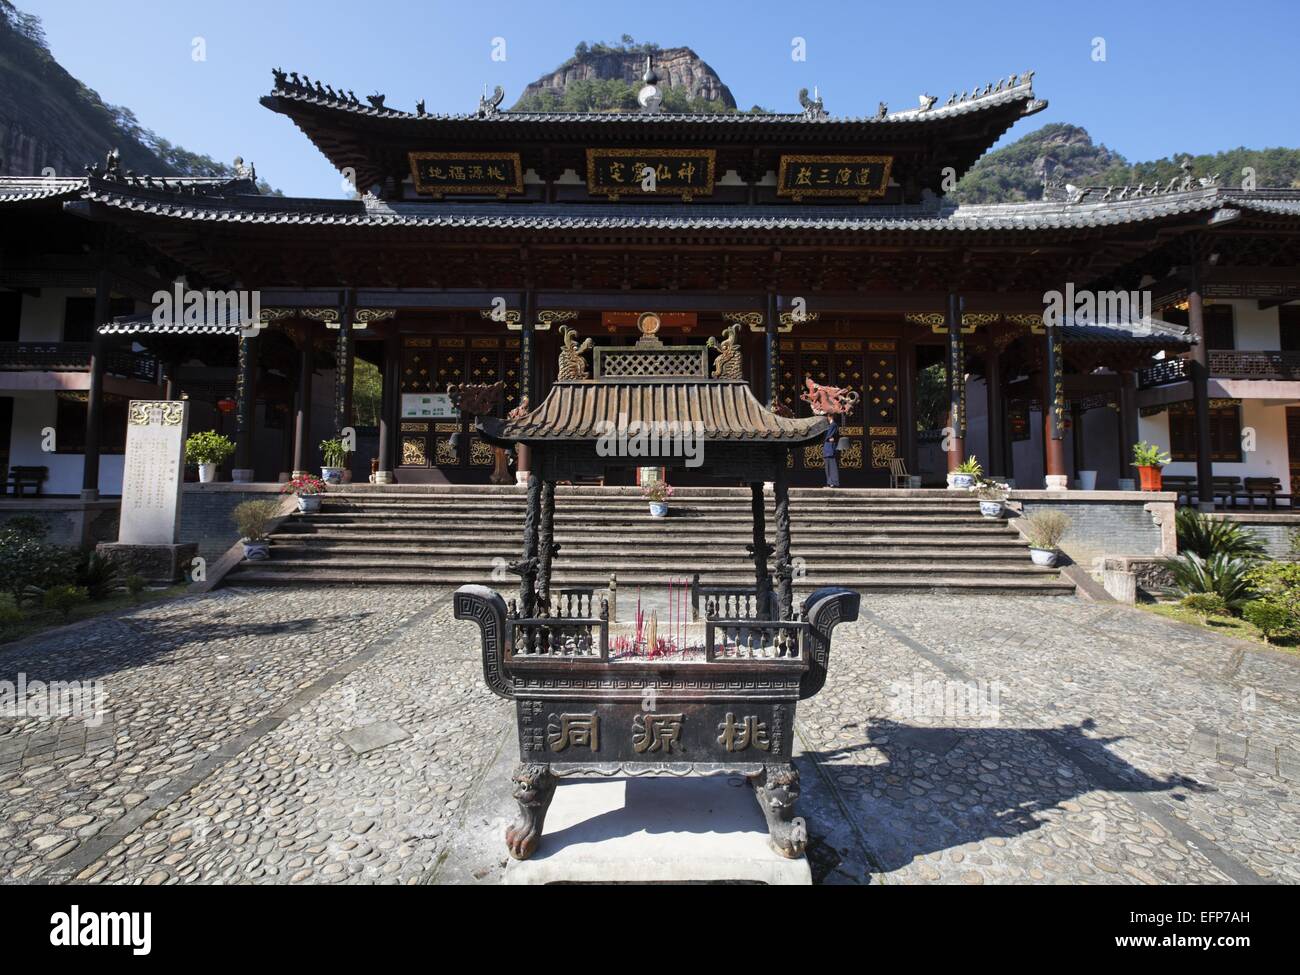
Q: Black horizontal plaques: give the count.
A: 3